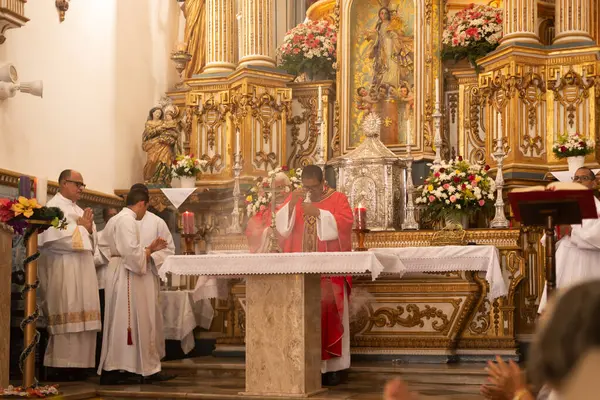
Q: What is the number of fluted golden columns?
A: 4